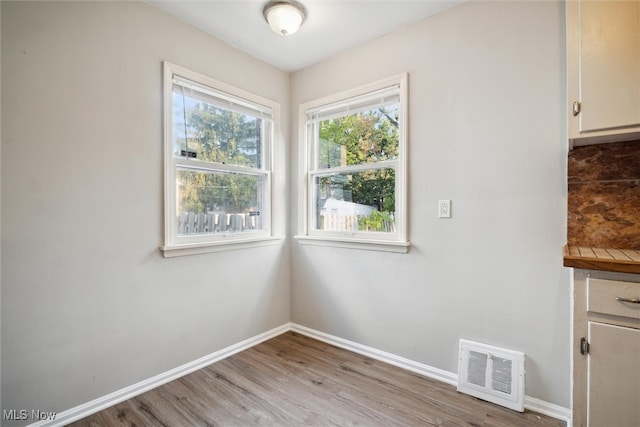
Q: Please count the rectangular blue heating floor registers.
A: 0